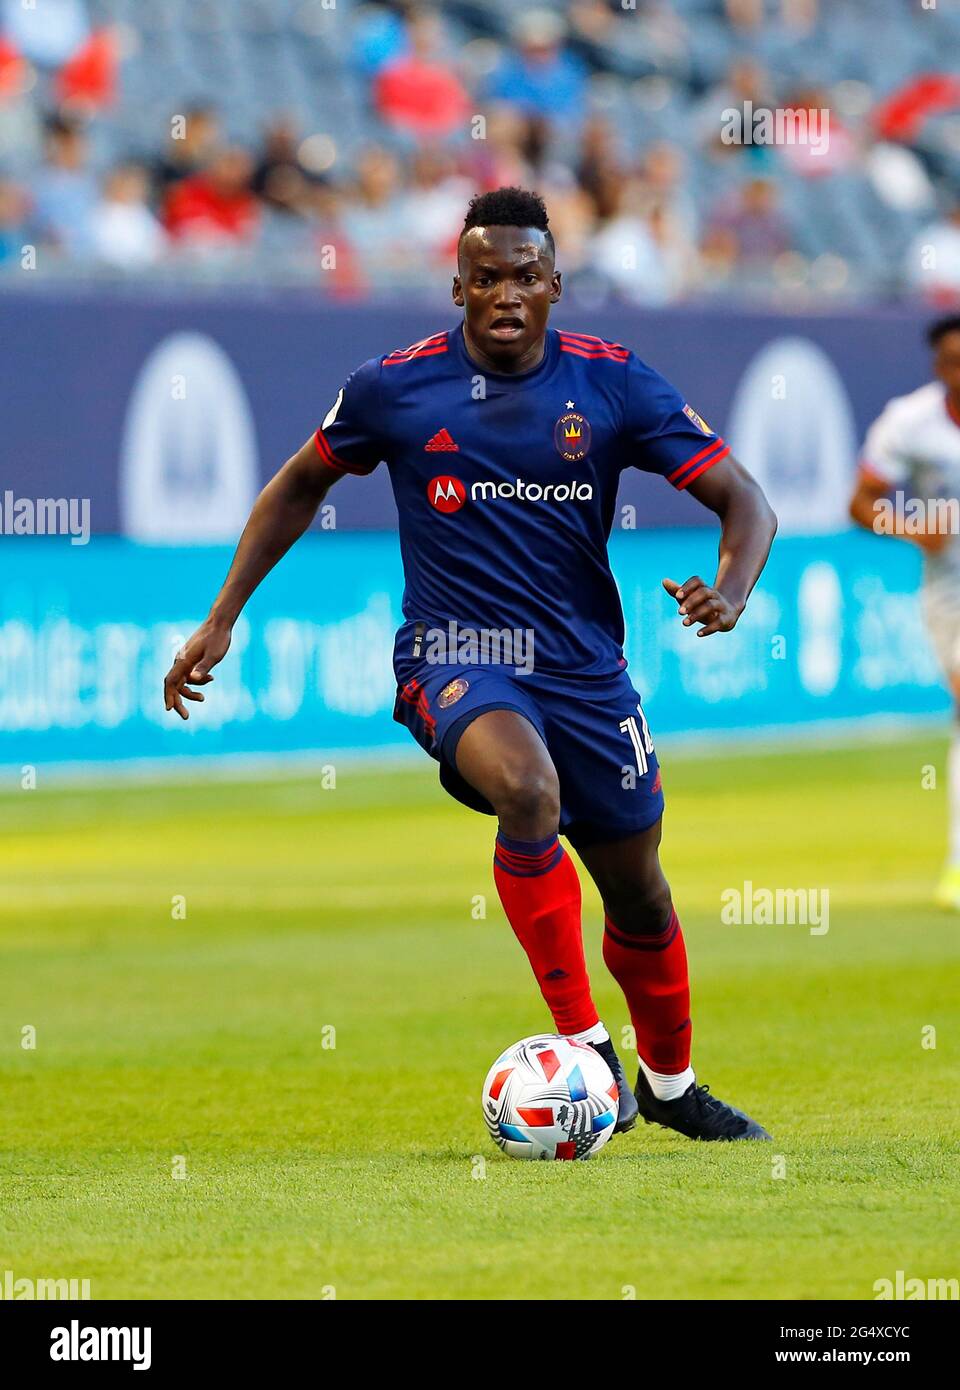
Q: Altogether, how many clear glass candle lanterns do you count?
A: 0